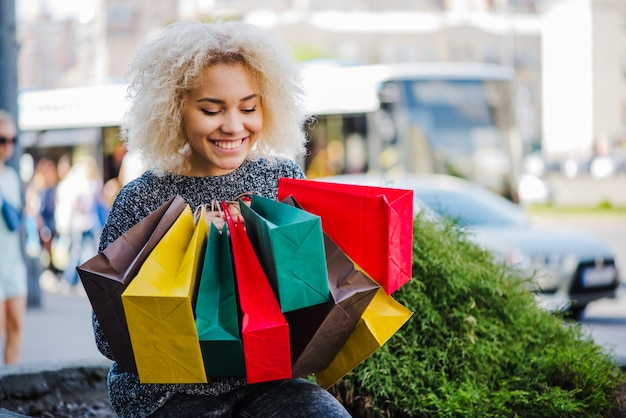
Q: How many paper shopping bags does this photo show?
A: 8